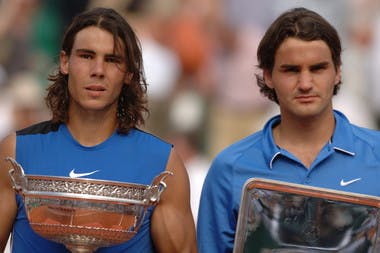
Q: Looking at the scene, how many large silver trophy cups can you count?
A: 1